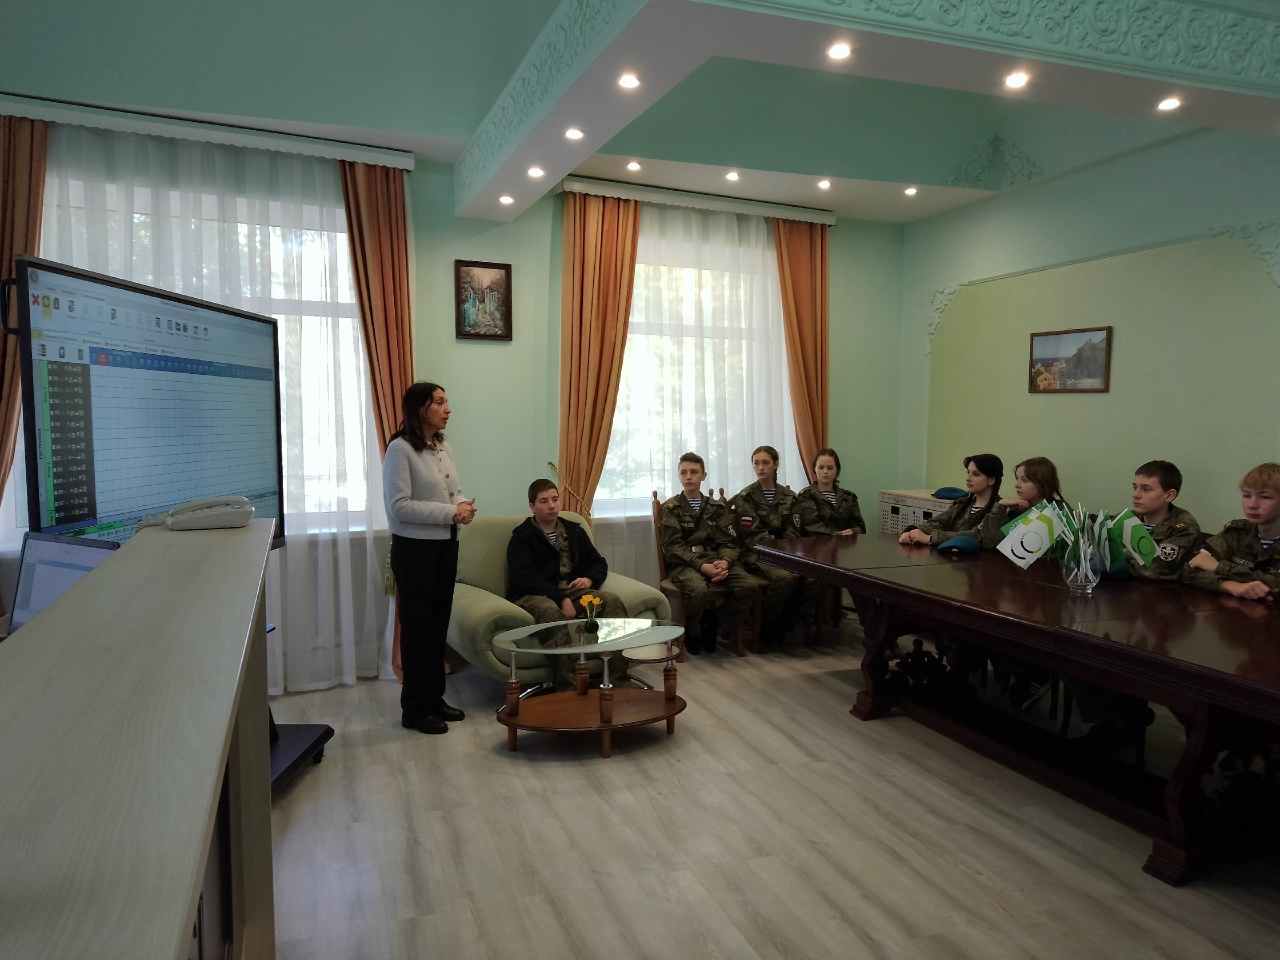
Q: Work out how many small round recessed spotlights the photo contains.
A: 11